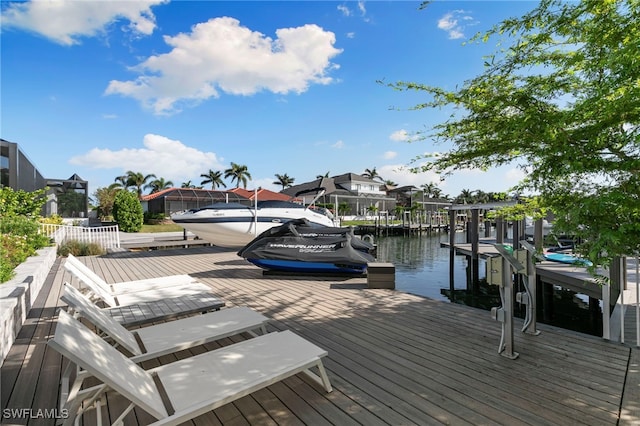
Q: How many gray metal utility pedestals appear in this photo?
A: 2